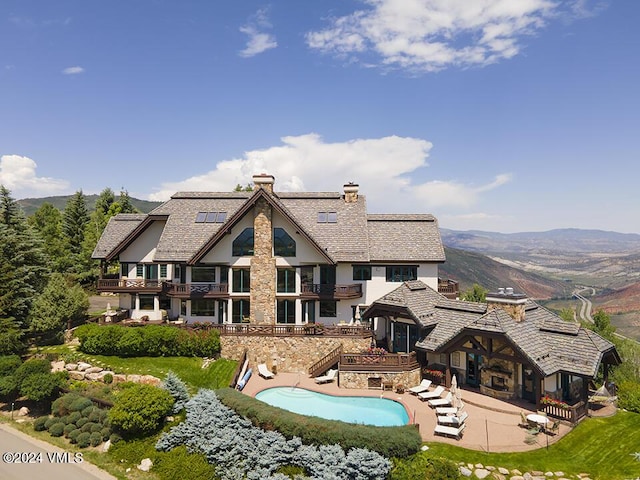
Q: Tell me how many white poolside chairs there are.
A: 8